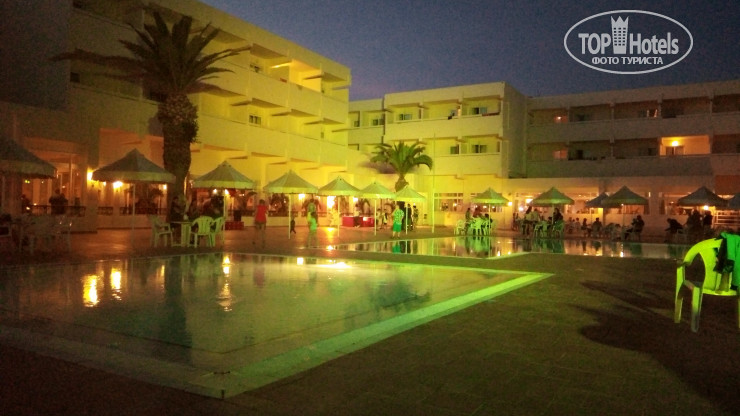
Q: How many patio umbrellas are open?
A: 13